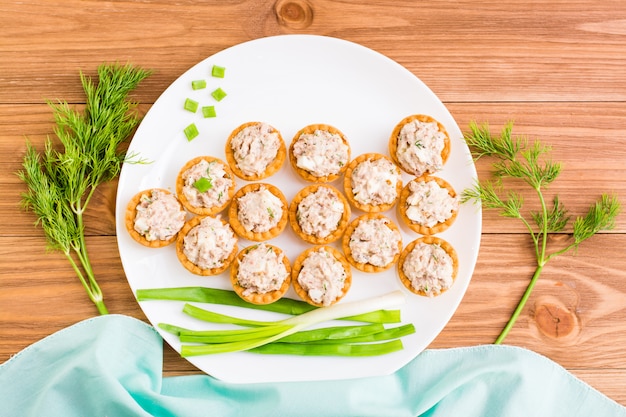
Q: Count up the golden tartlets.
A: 14